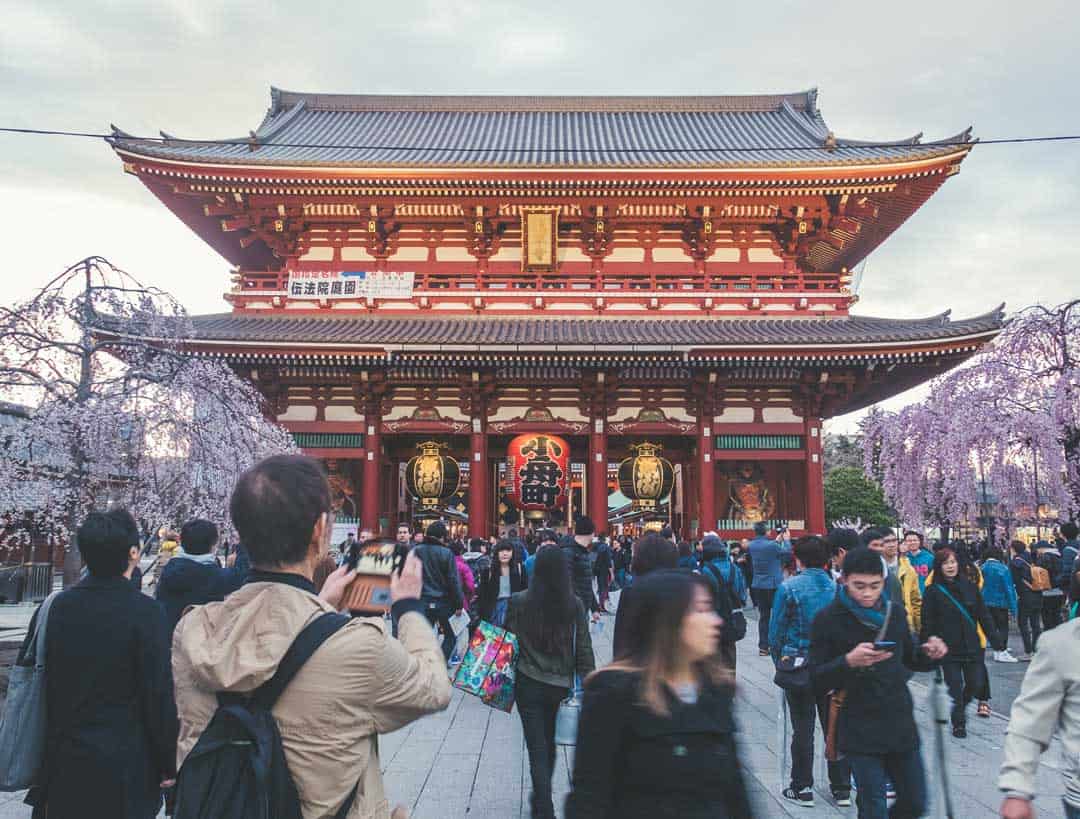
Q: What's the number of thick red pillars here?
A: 5